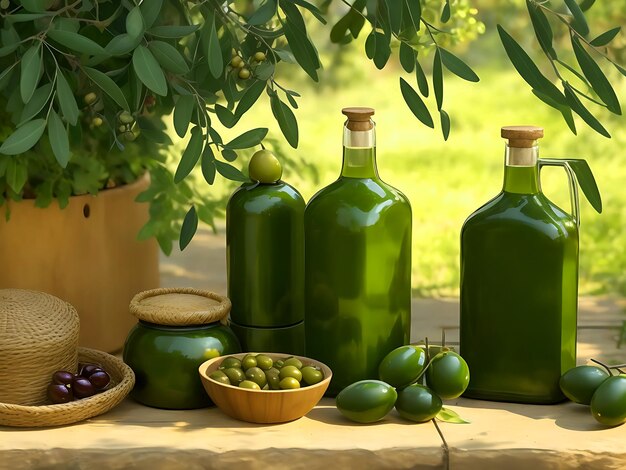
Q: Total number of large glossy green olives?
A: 6